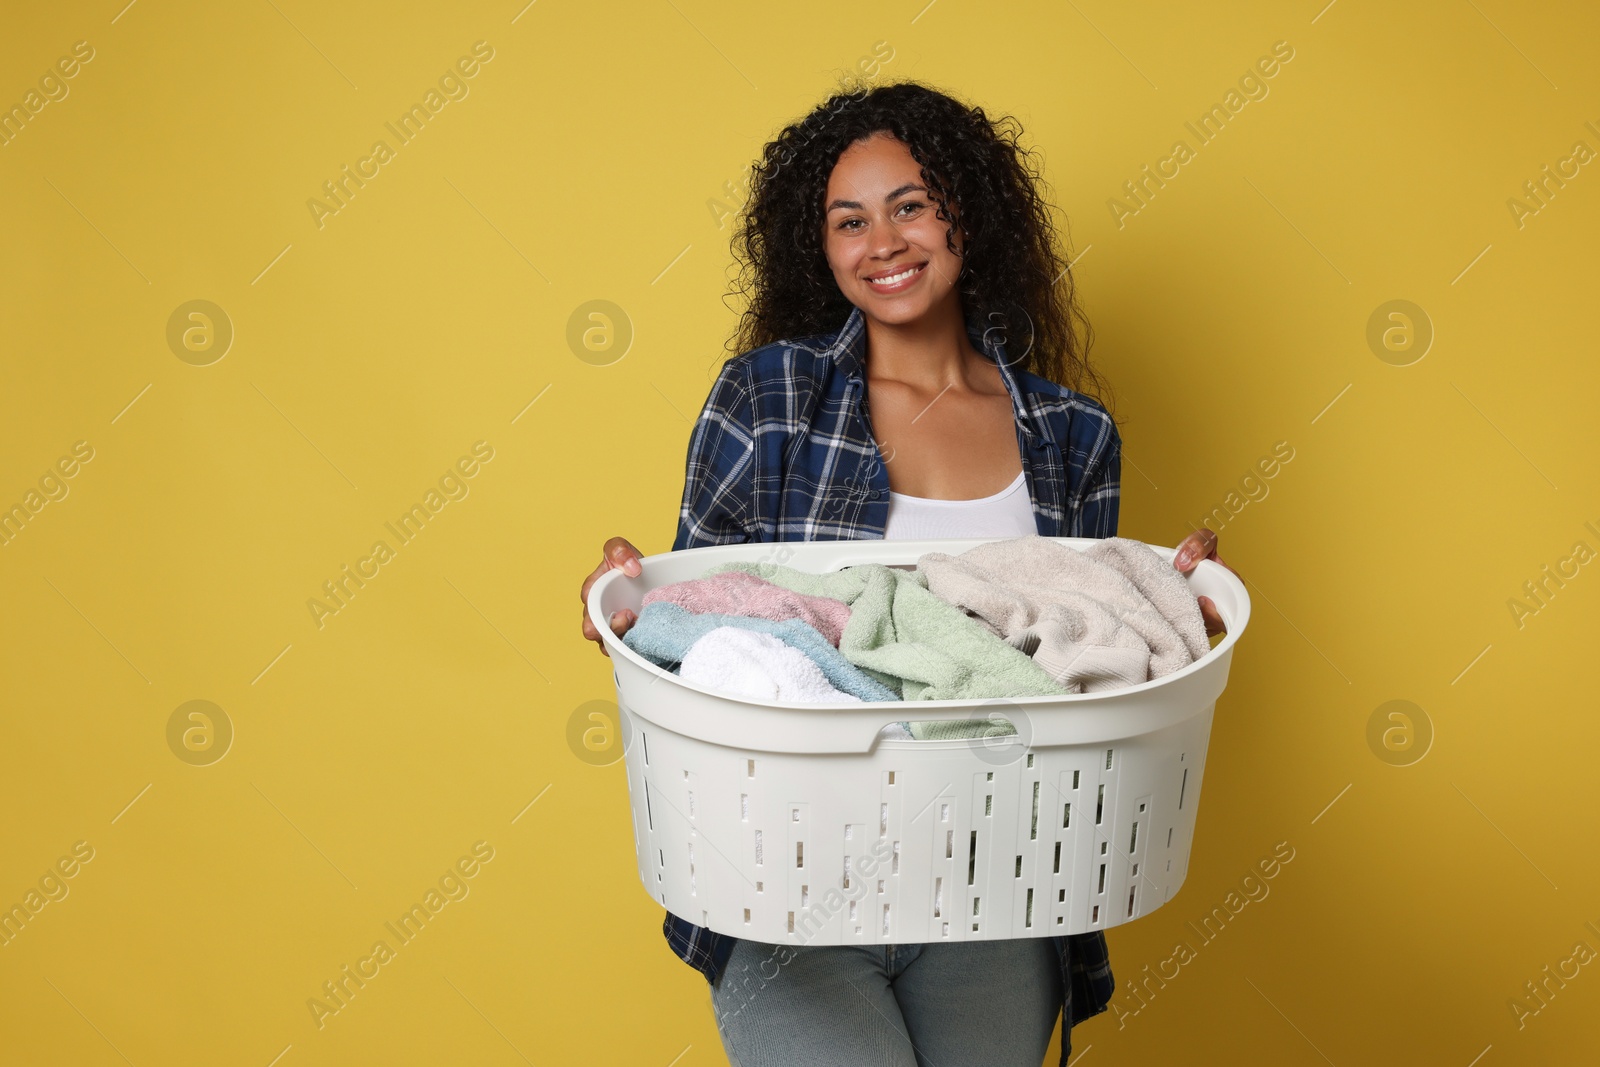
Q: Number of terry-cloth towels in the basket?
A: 5